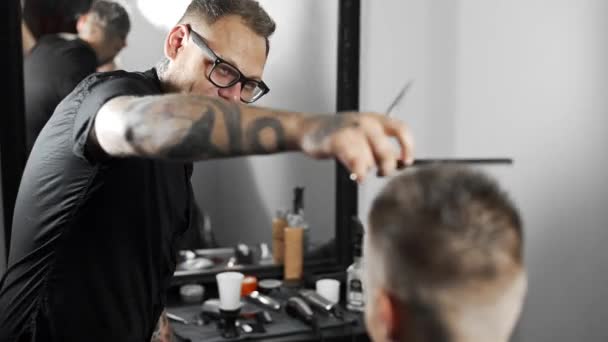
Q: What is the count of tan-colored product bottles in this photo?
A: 2